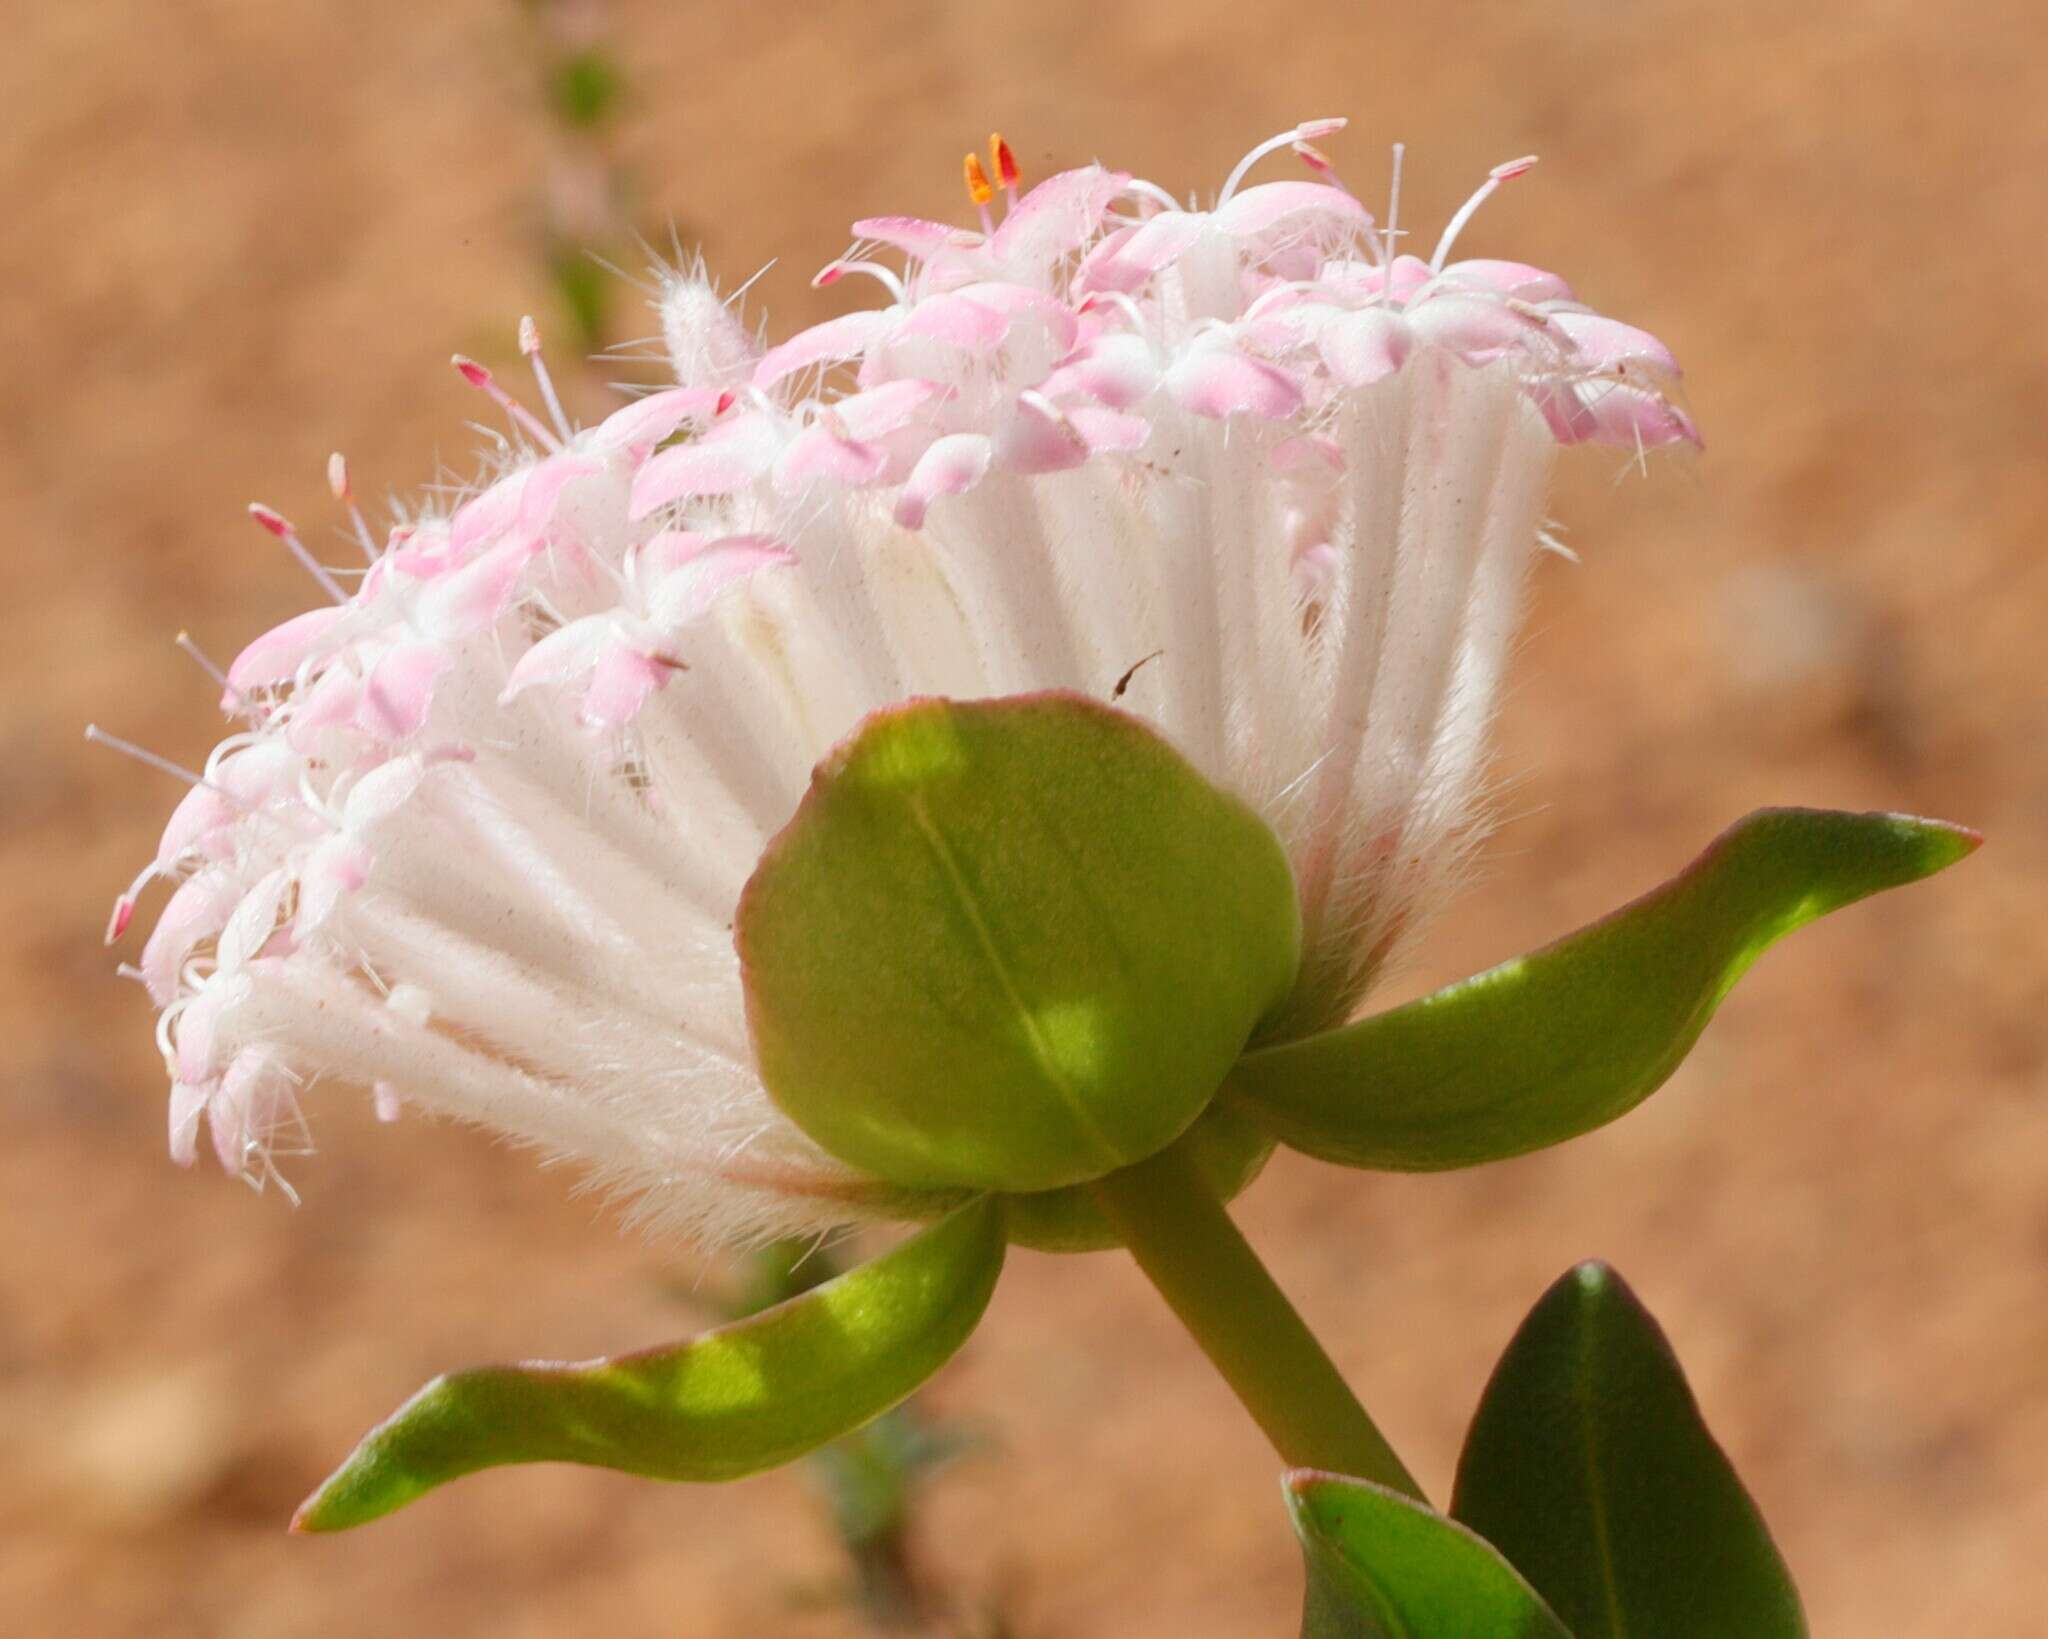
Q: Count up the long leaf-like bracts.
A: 2